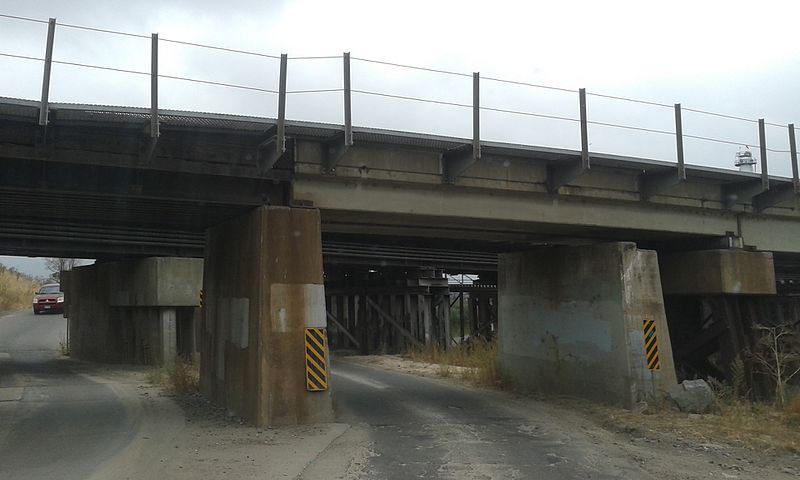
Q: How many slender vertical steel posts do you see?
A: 9